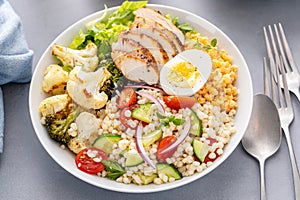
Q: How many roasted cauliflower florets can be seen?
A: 5